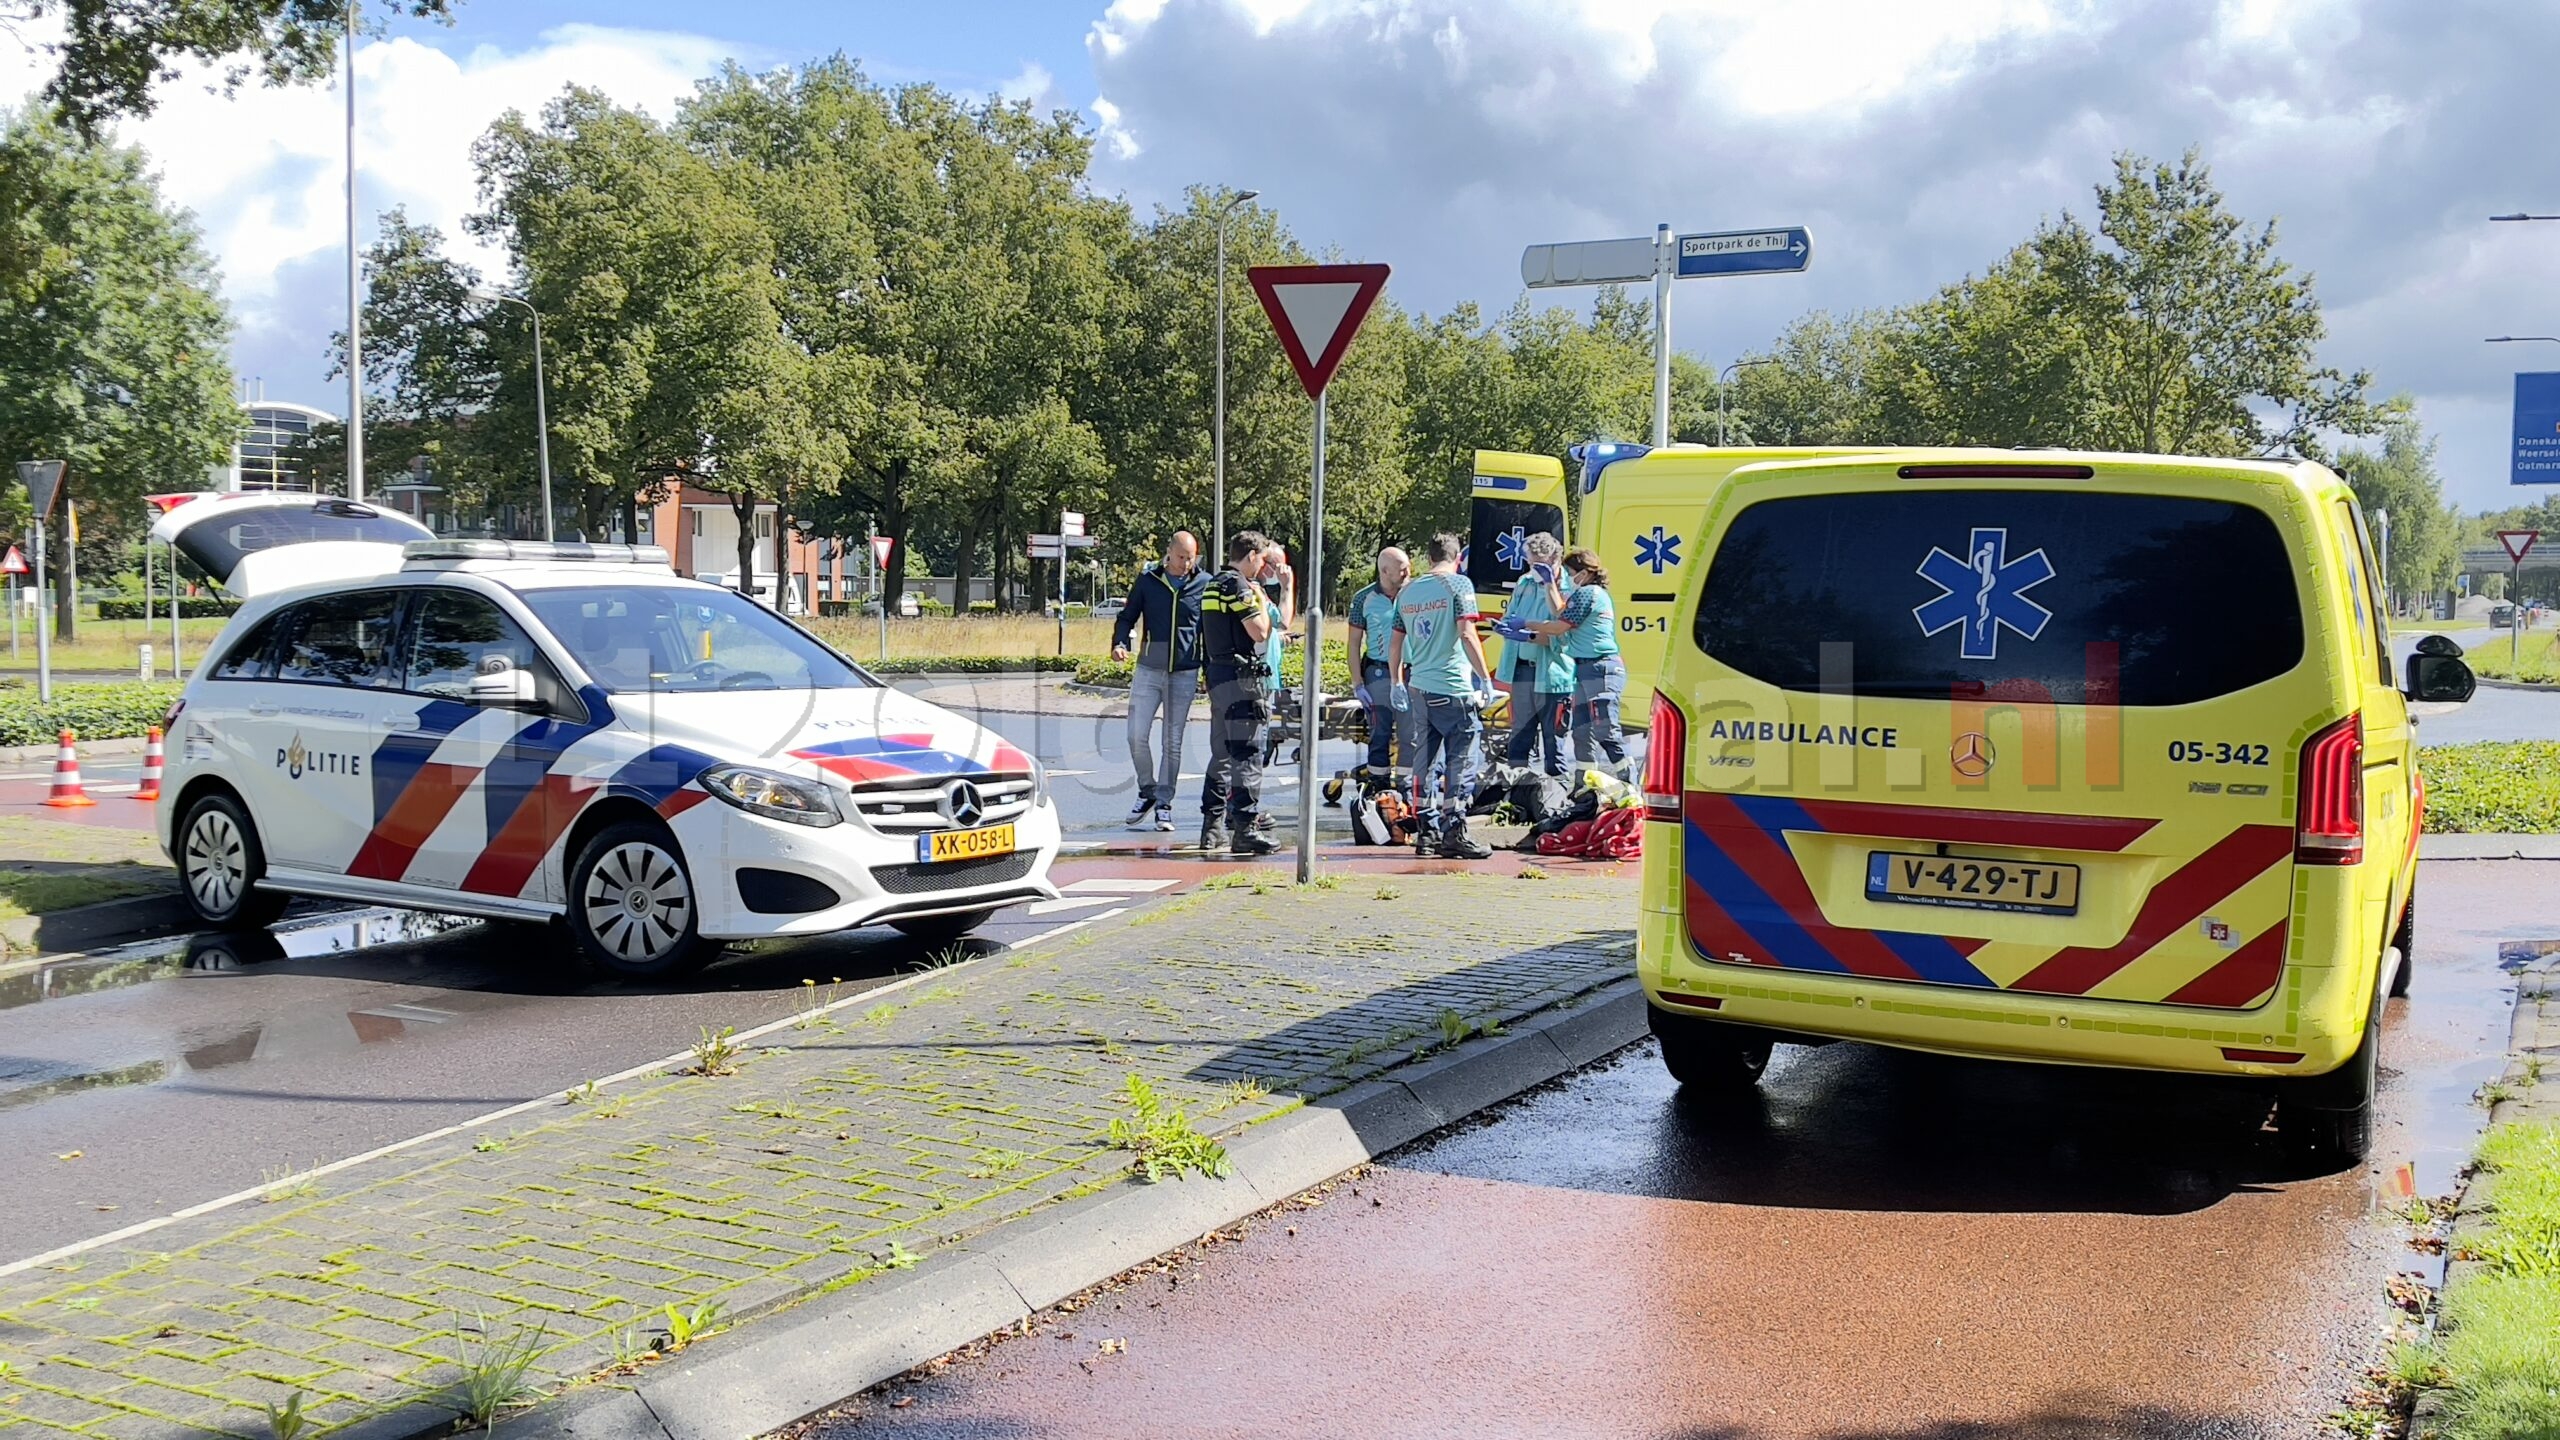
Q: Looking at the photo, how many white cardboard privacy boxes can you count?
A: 0